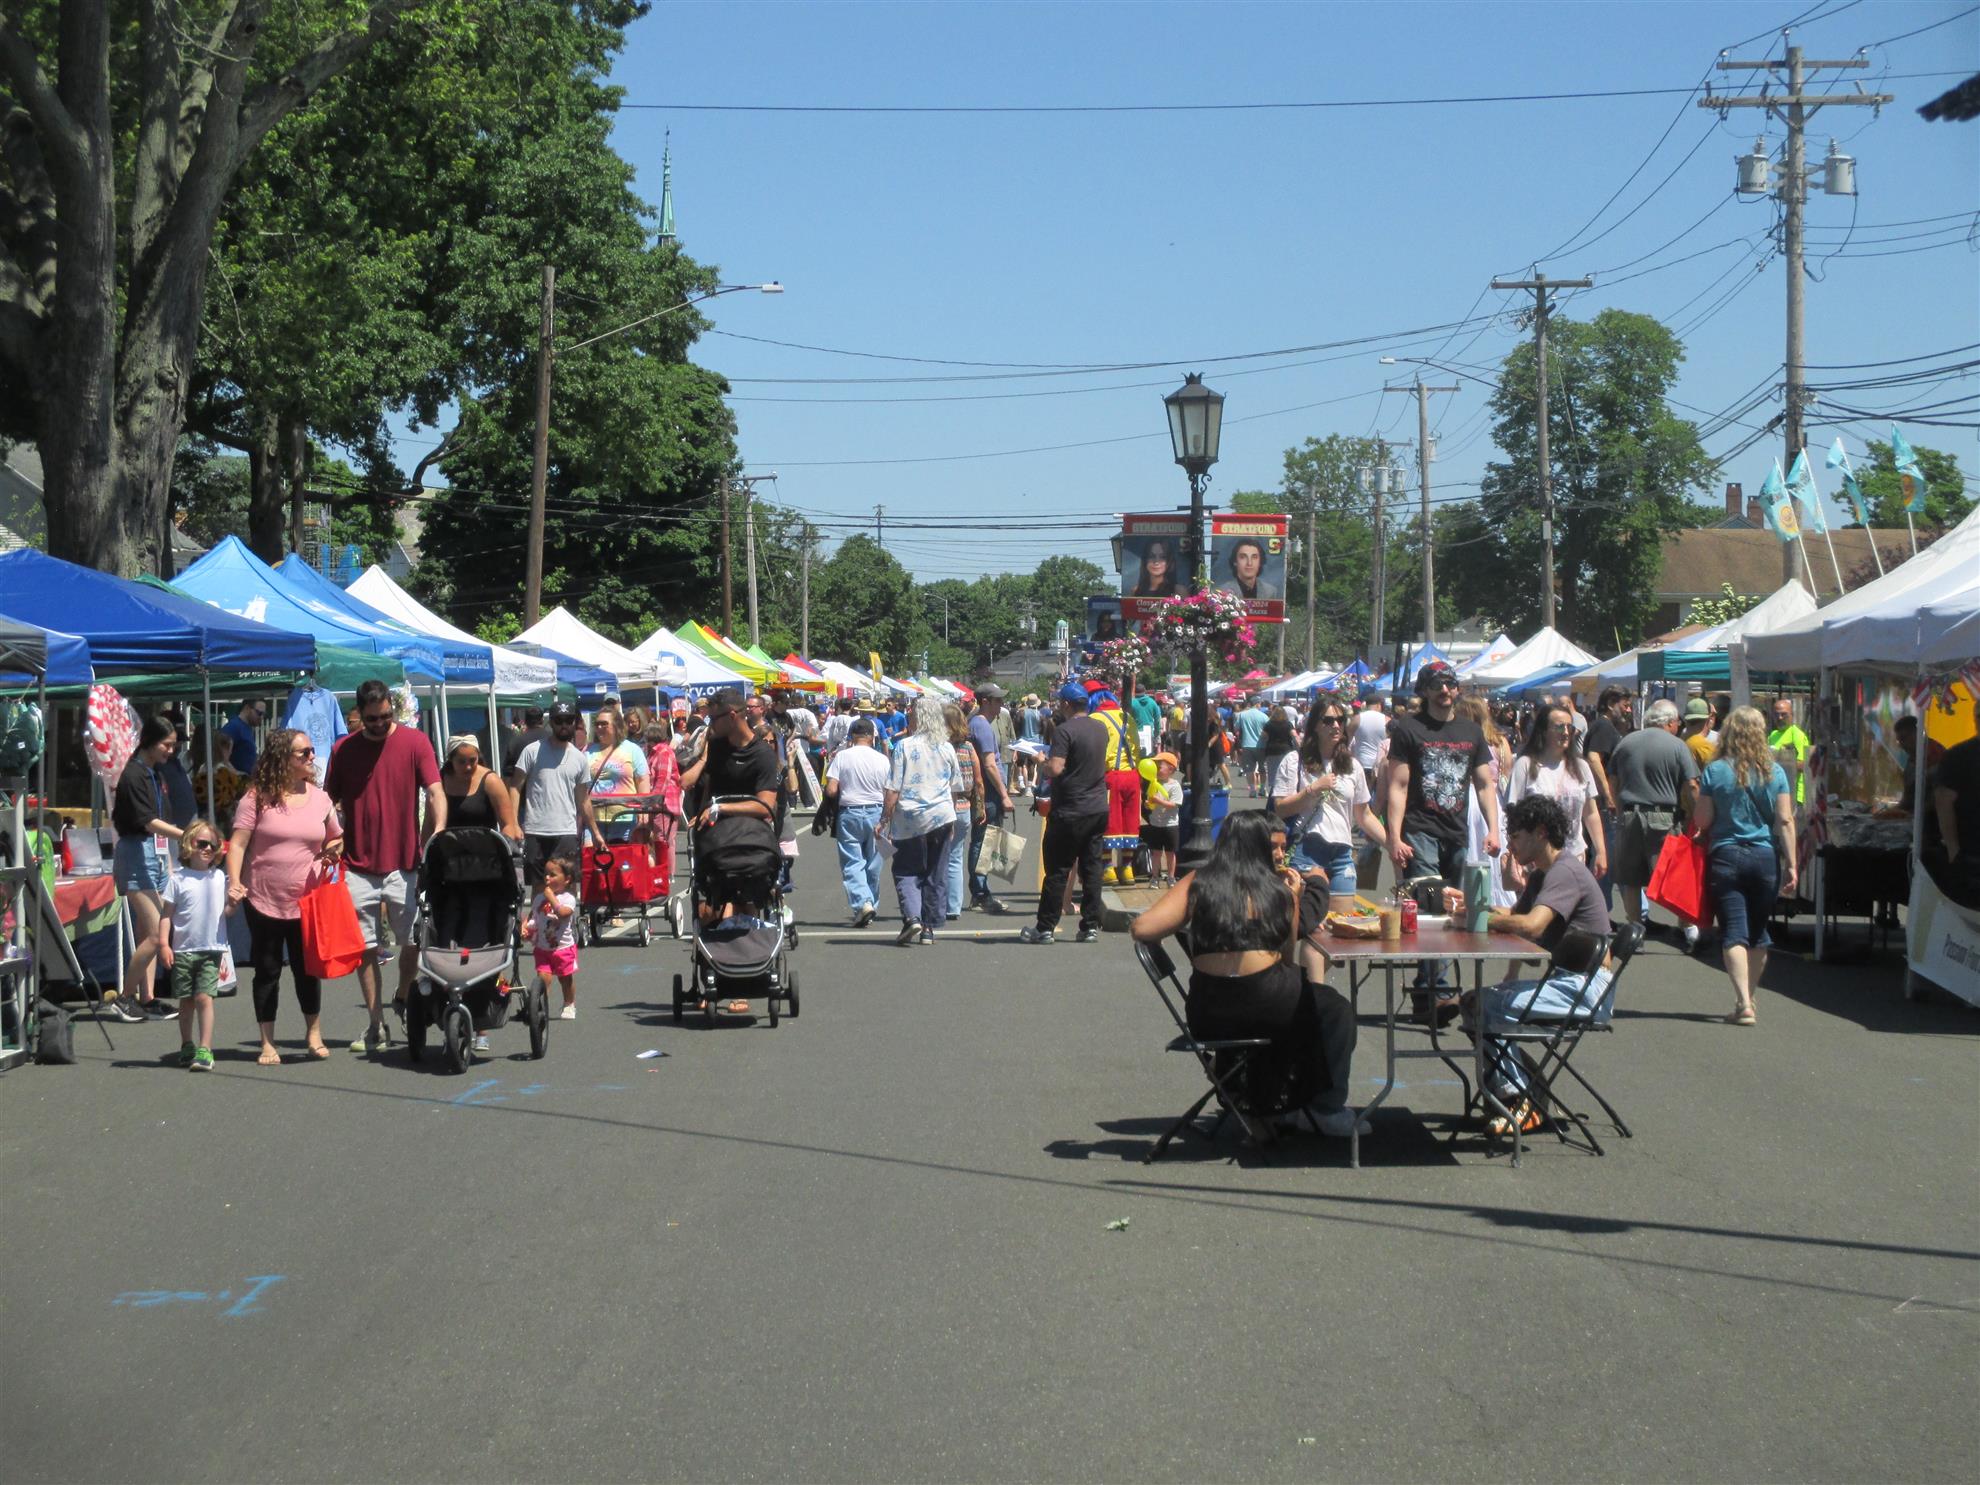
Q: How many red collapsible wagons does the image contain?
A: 1